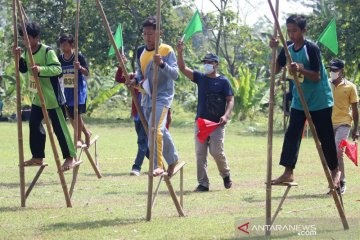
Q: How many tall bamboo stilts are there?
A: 8